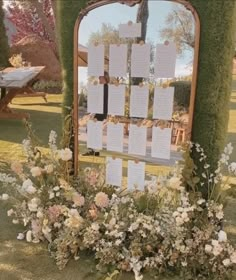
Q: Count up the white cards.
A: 15